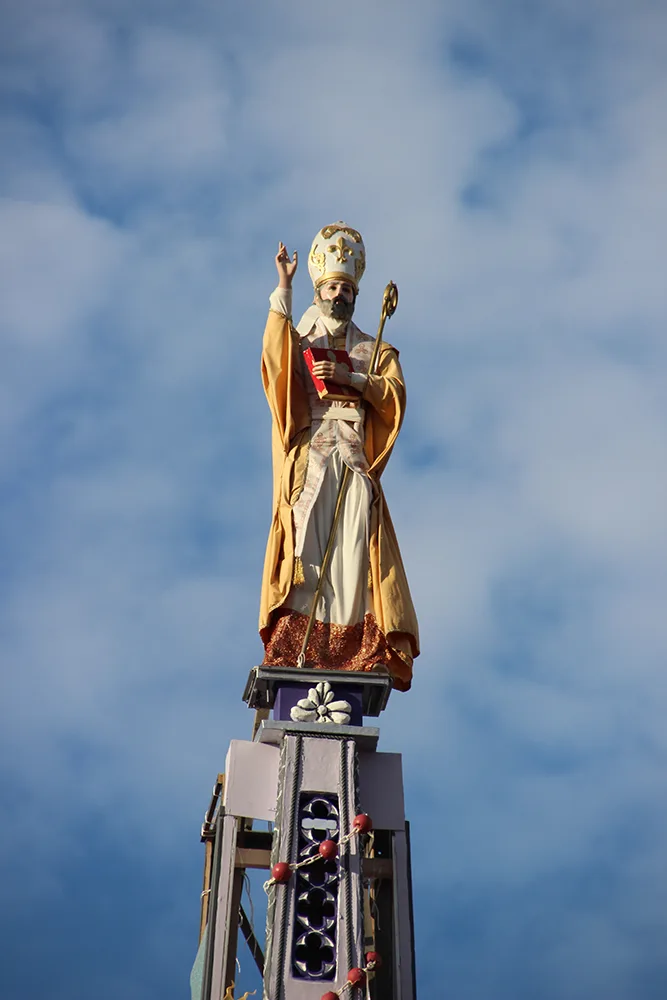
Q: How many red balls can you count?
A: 6